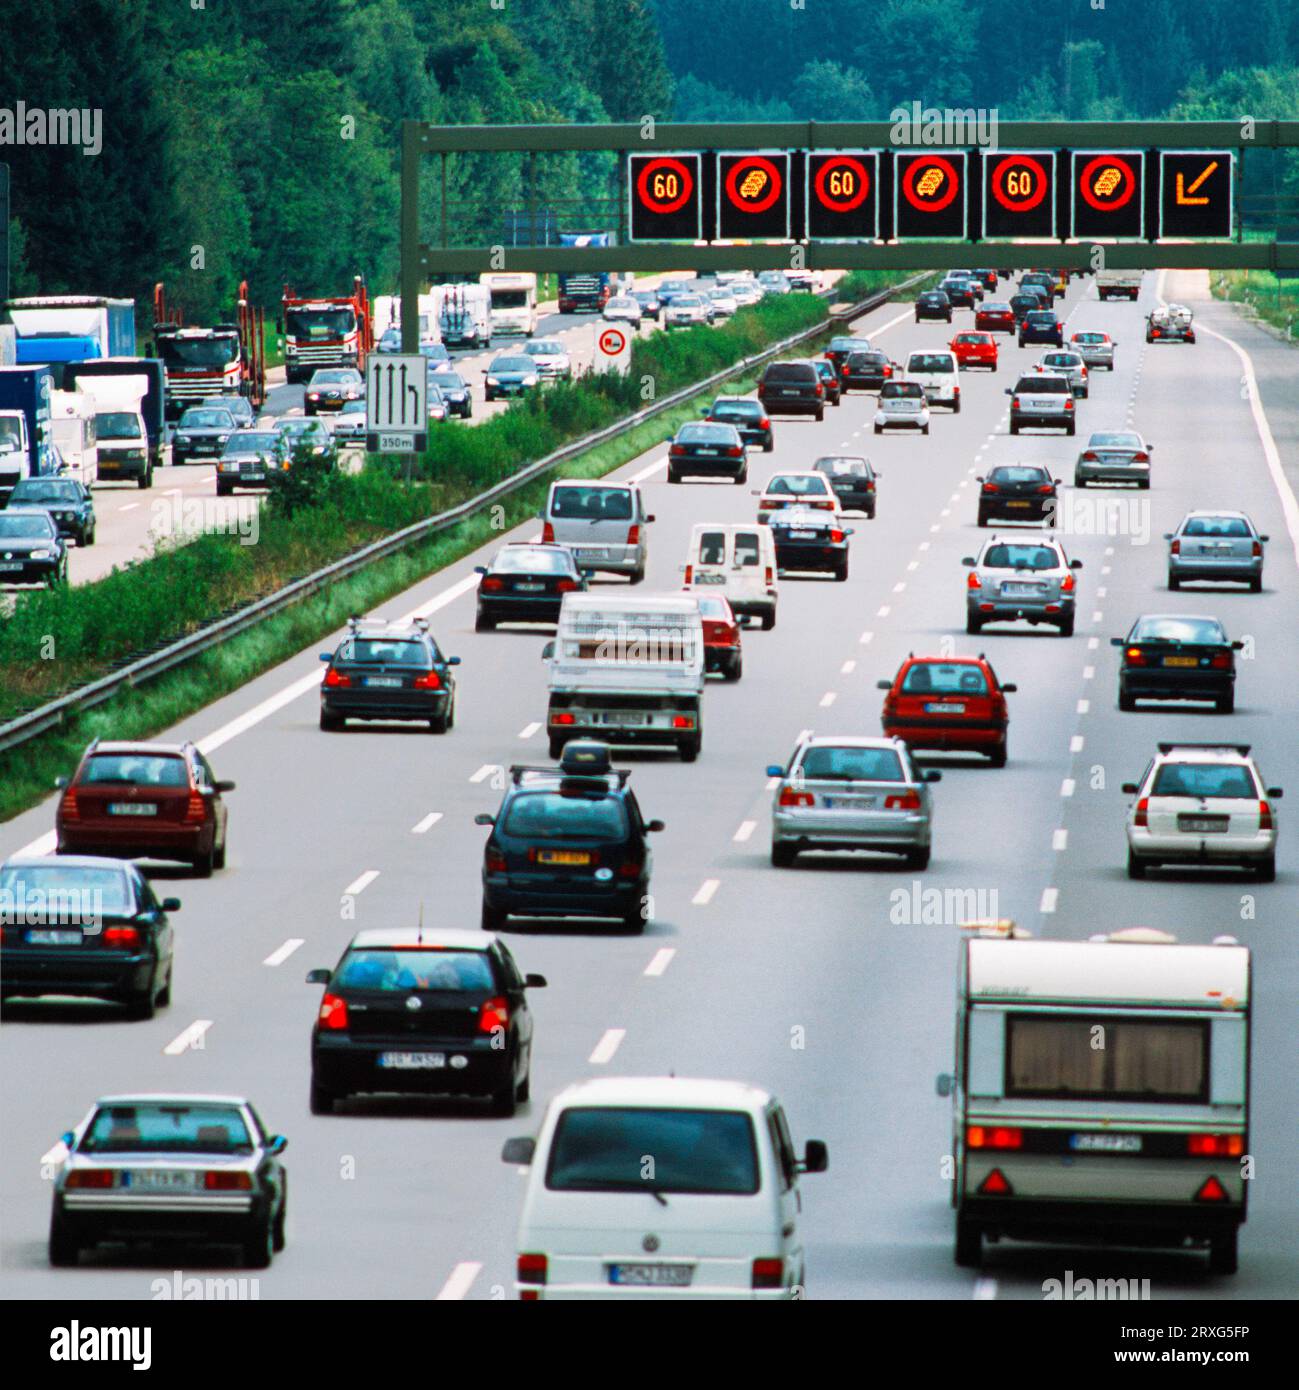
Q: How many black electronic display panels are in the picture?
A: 7